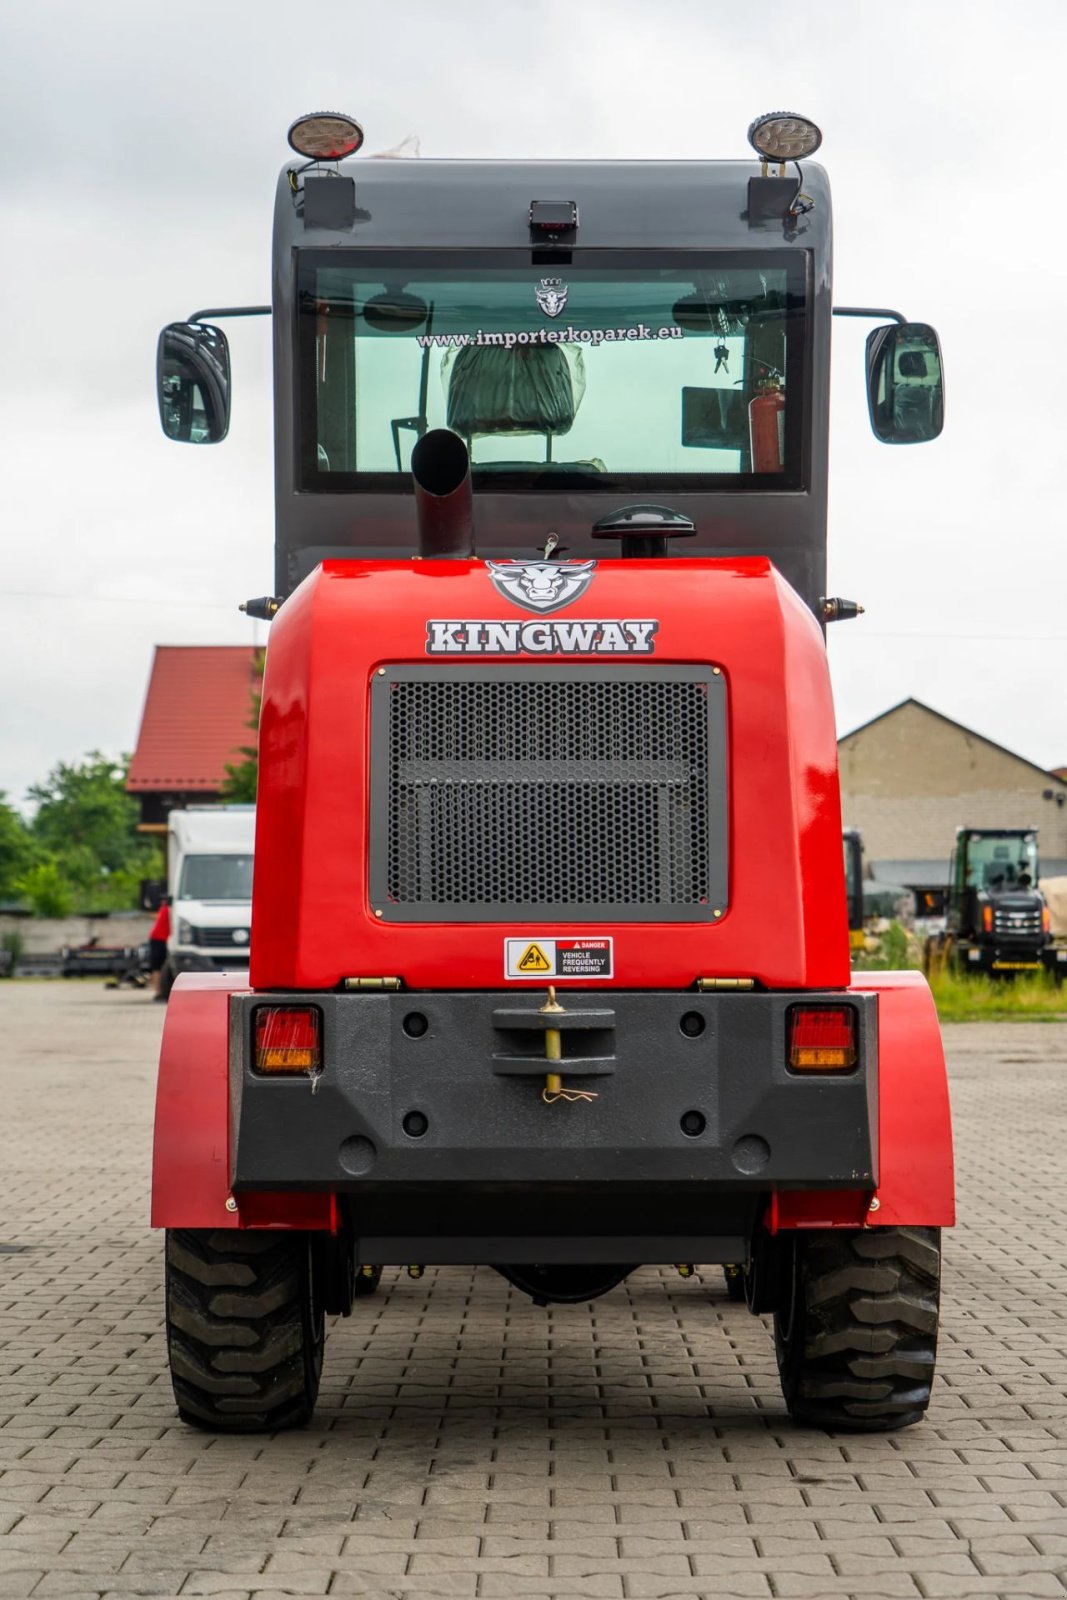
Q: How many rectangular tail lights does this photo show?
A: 2